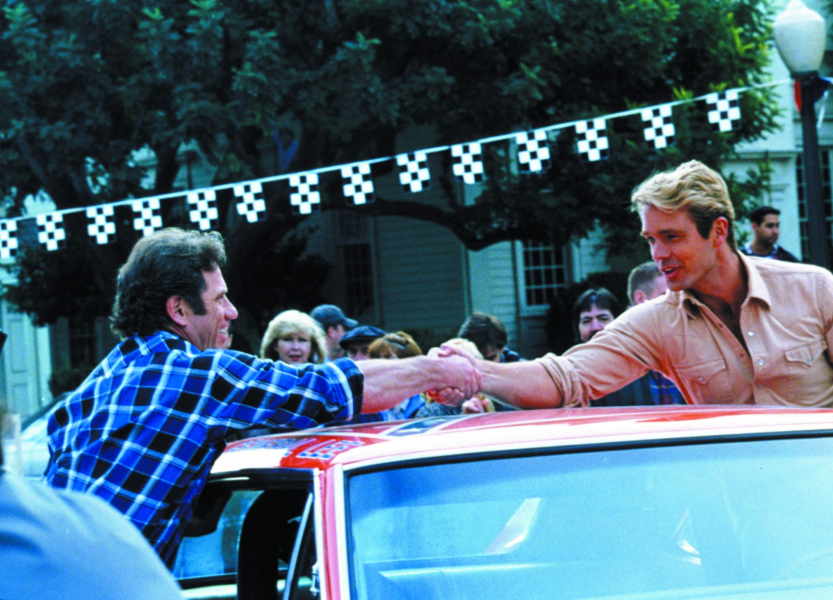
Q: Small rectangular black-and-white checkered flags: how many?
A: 14